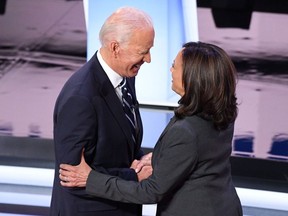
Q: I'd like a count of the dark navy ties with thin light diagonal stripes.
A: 1